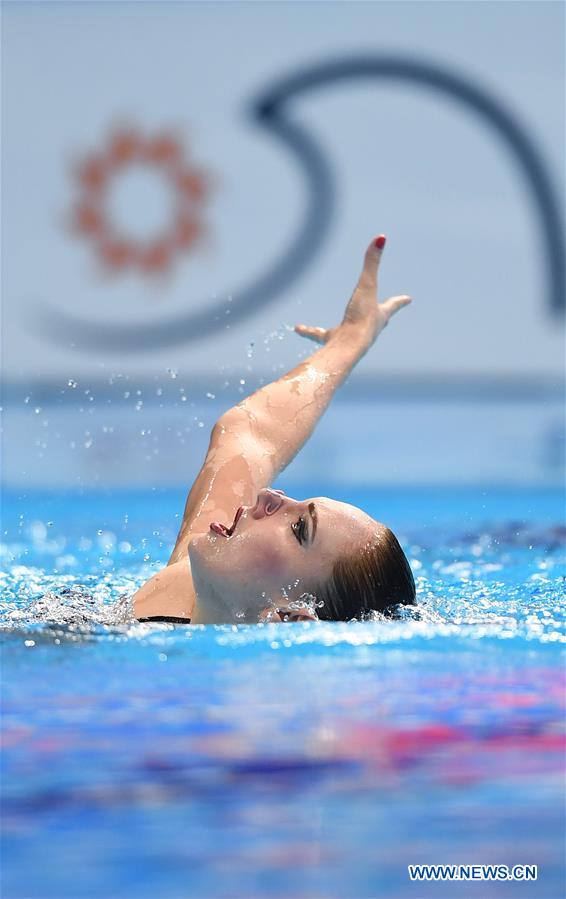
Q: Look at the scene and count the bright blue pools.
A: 1